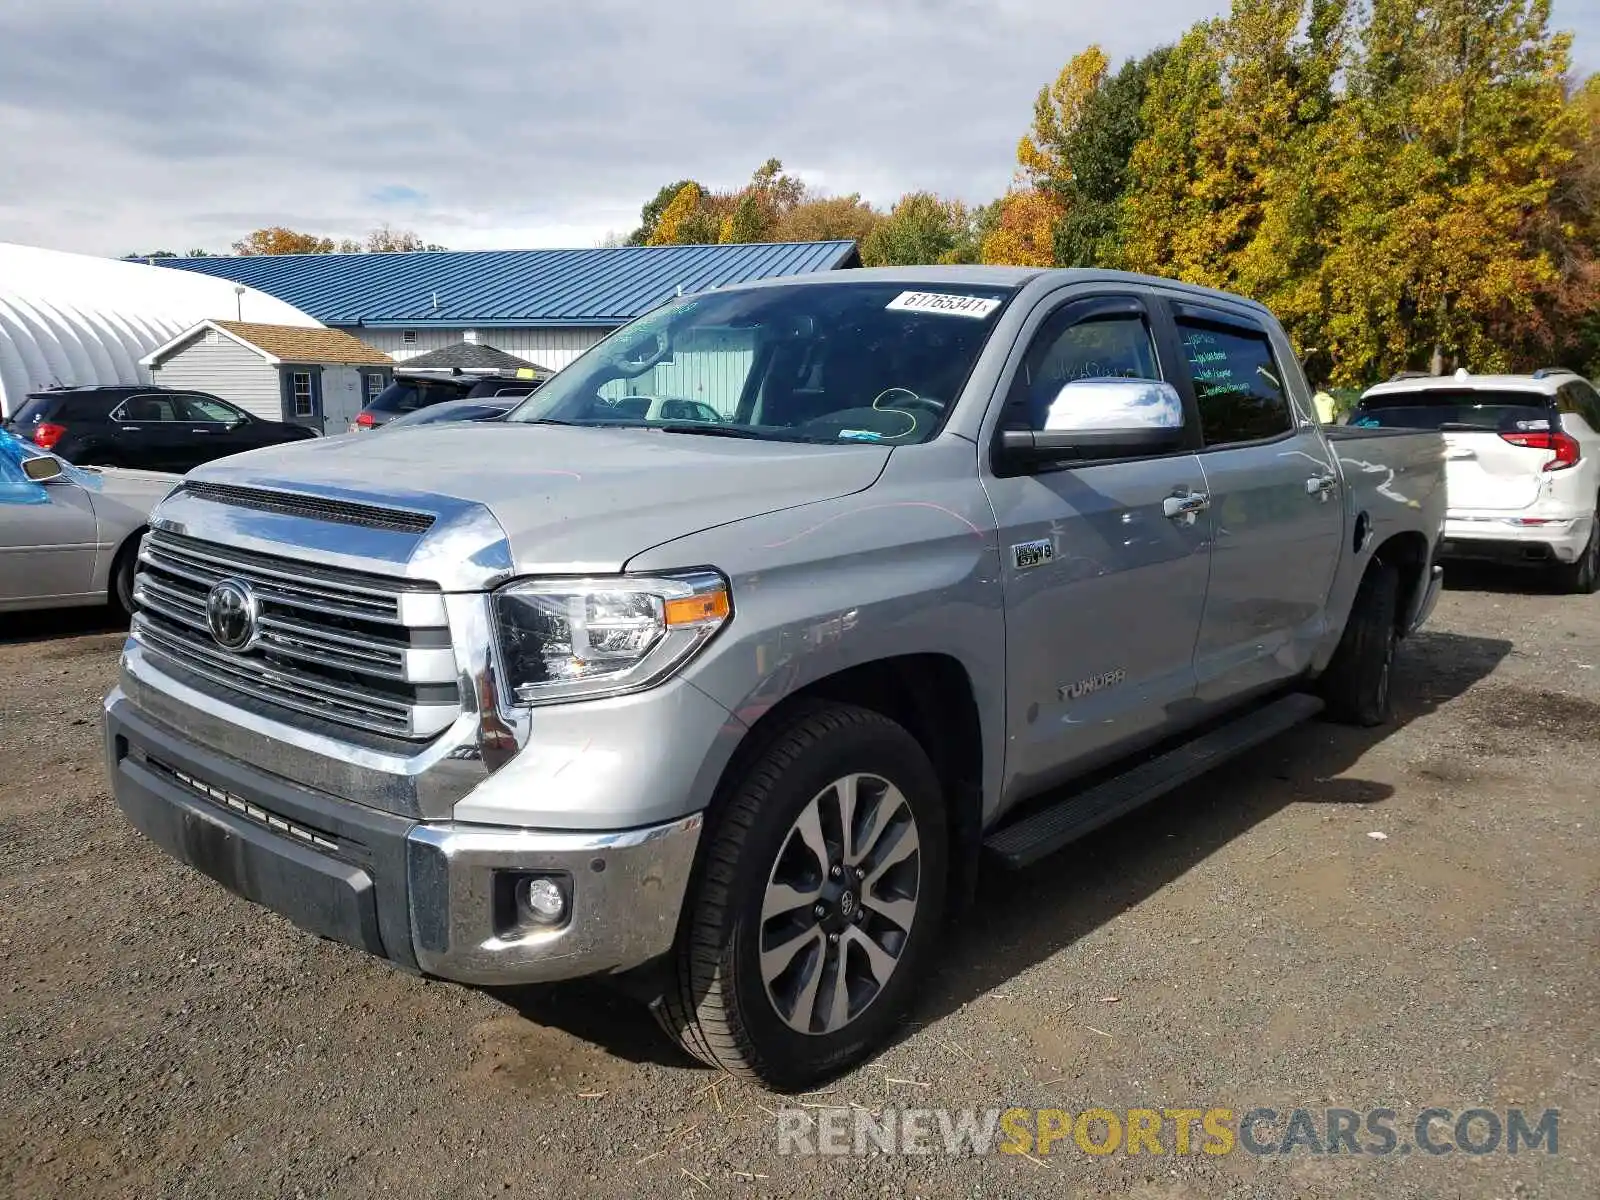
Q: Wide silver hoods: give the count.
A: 1